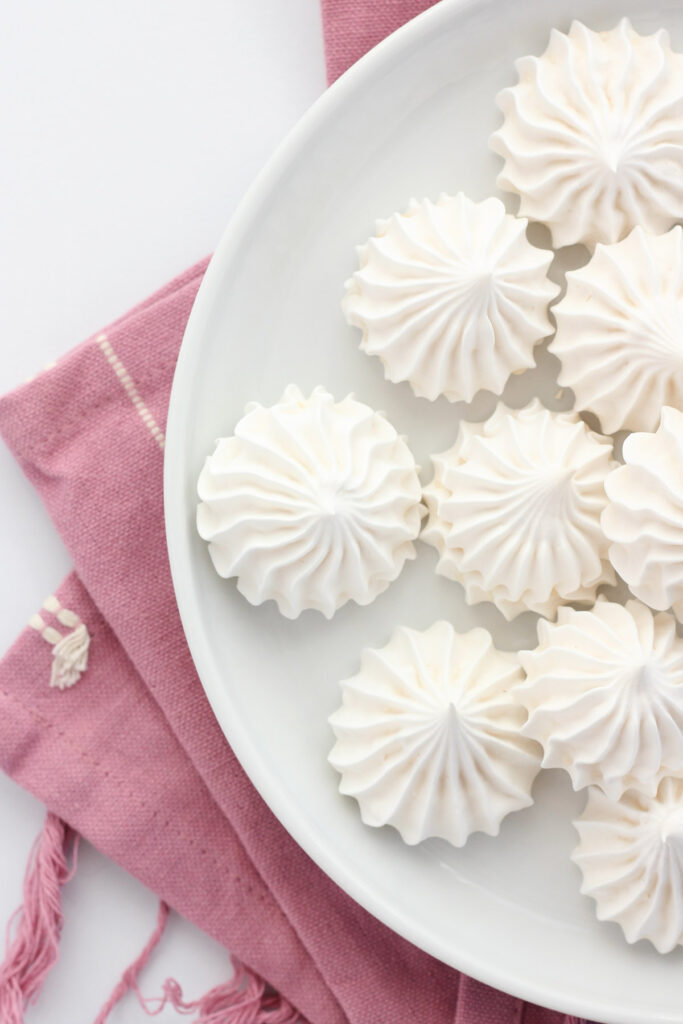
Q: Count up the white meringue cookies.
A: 9